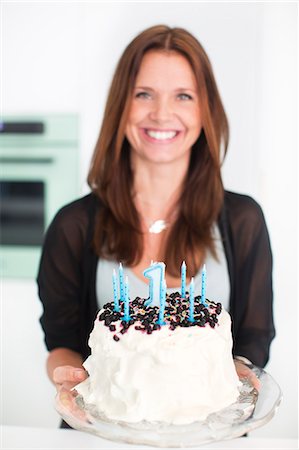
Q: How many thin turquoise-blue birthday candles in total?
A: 7